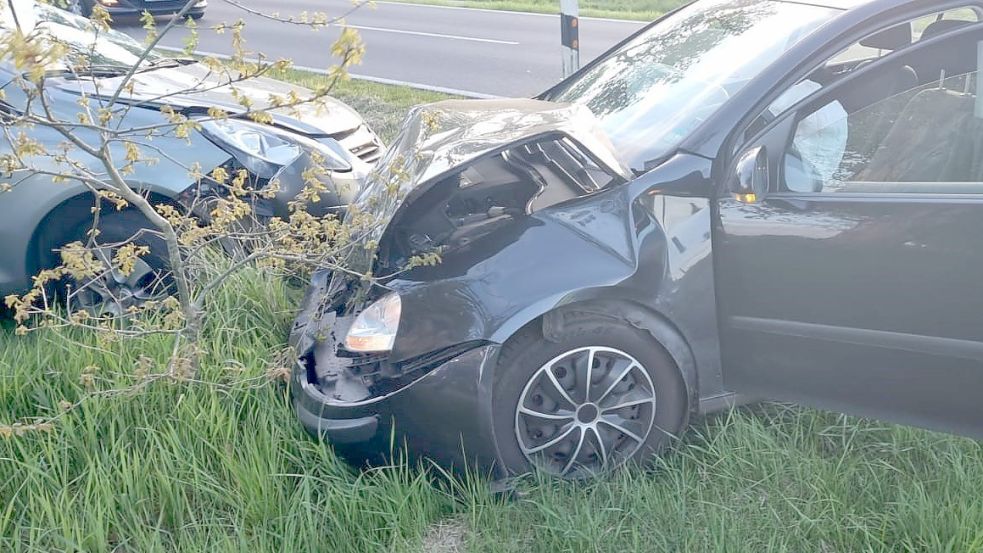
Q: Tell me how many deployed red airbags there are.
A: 0